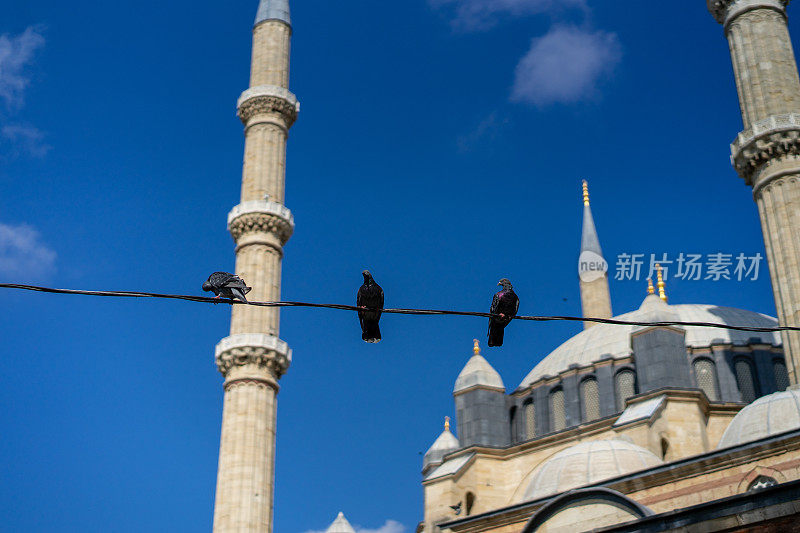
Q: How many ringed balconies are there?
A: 5